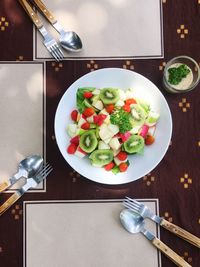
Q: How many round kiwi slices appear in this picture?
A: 5